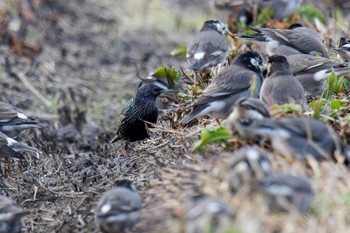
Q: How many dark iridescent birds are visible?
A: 1